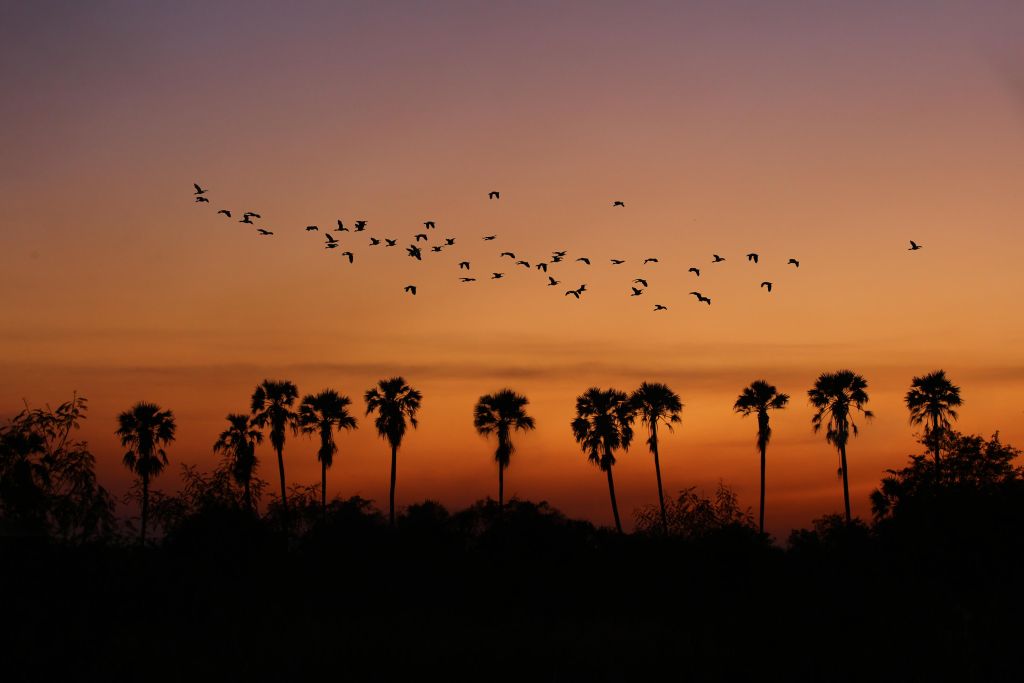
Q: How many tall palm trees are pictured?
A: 11